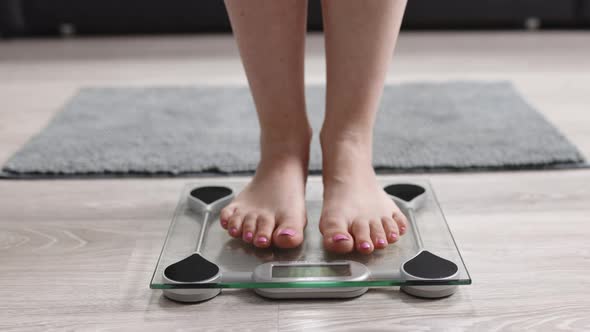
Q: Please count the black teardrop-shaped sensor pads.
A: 4